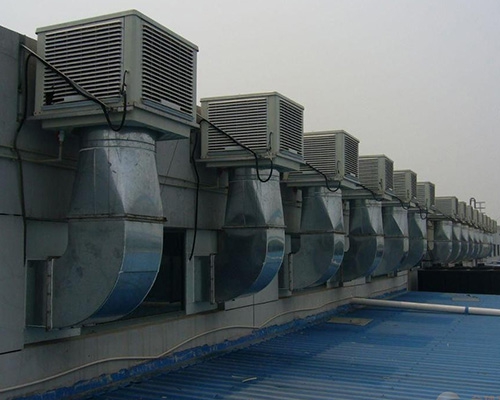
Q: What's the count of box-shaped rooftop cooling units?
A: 15